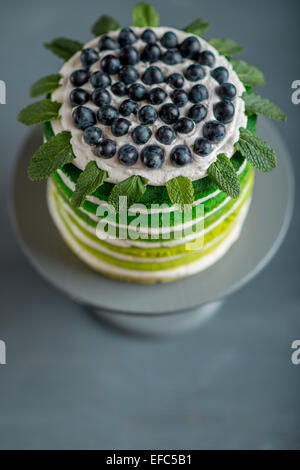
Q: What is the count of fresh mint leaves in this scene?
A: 15